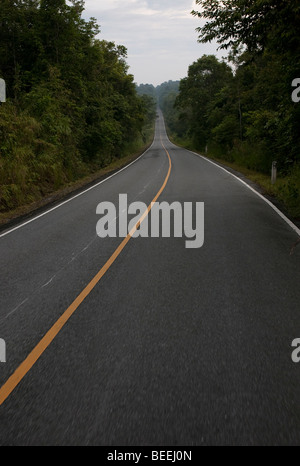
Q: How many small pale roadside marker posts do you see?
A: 2